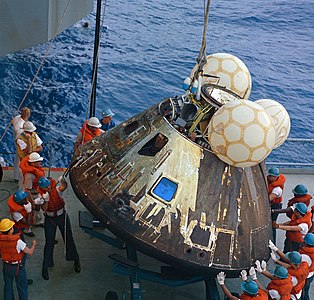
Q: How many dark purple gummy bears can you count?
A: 0